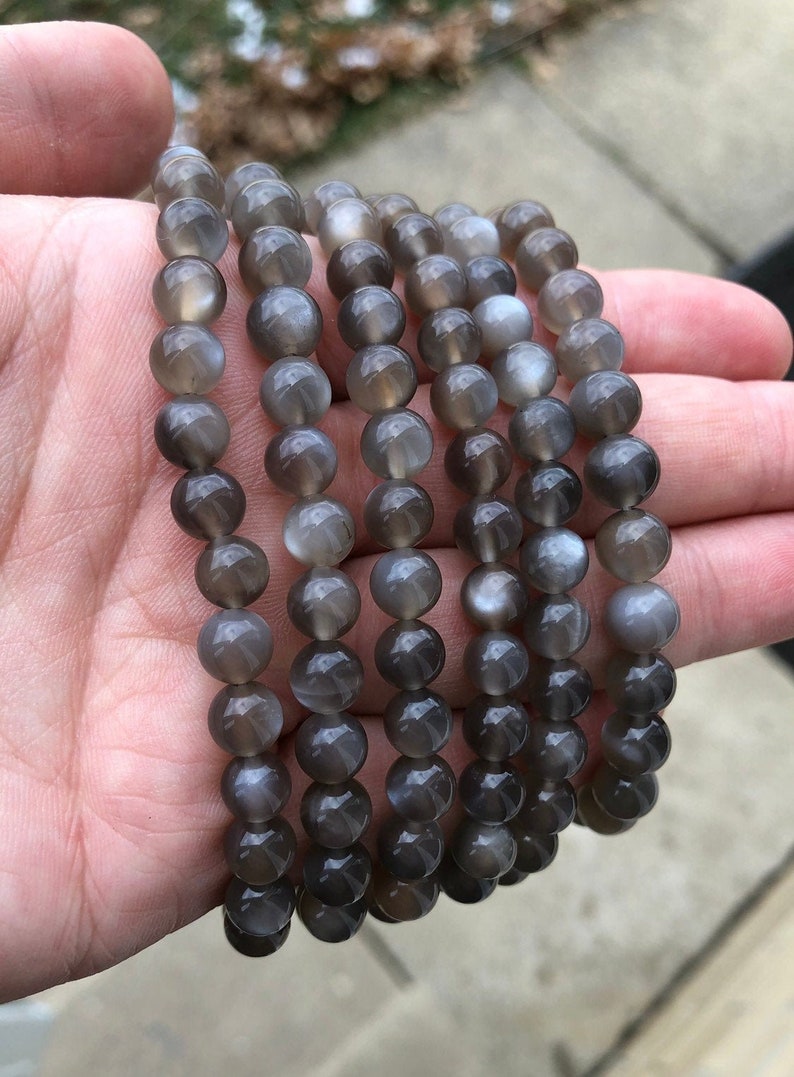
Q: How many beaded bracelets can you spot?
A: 6